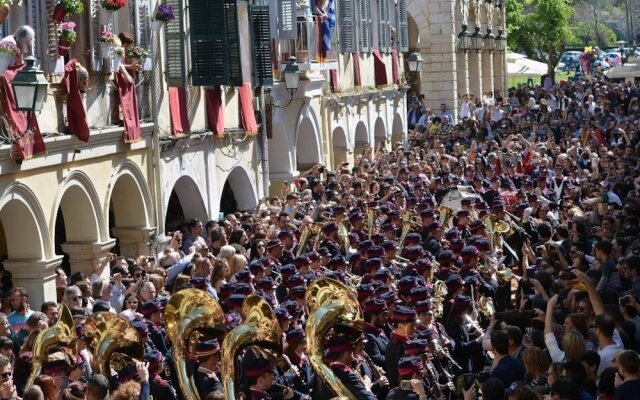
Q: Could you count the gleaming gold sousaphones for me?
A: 5